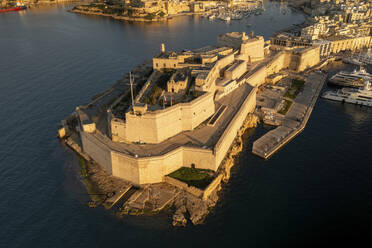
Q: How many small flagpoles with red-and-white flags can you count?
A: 2